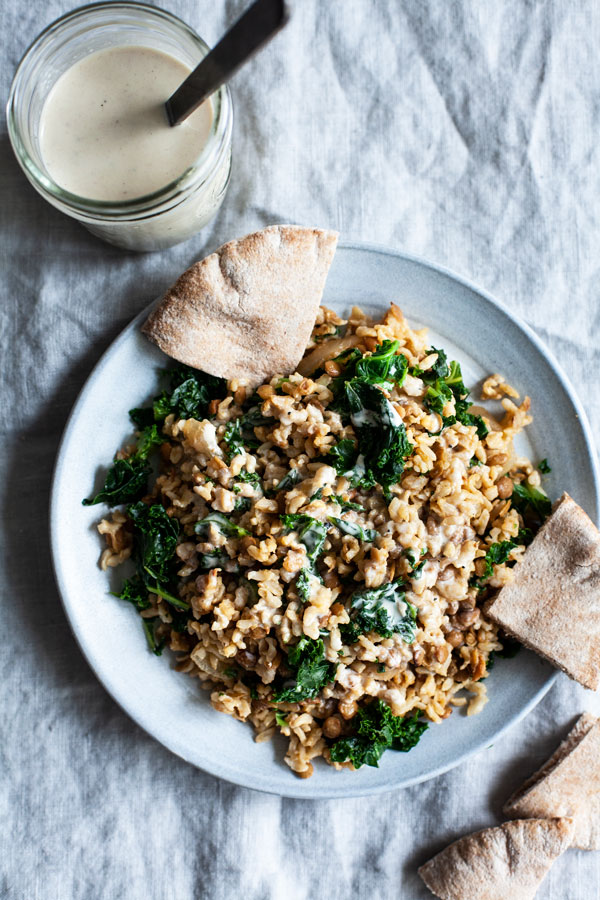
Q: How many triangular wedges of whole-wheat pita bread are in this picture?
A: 4